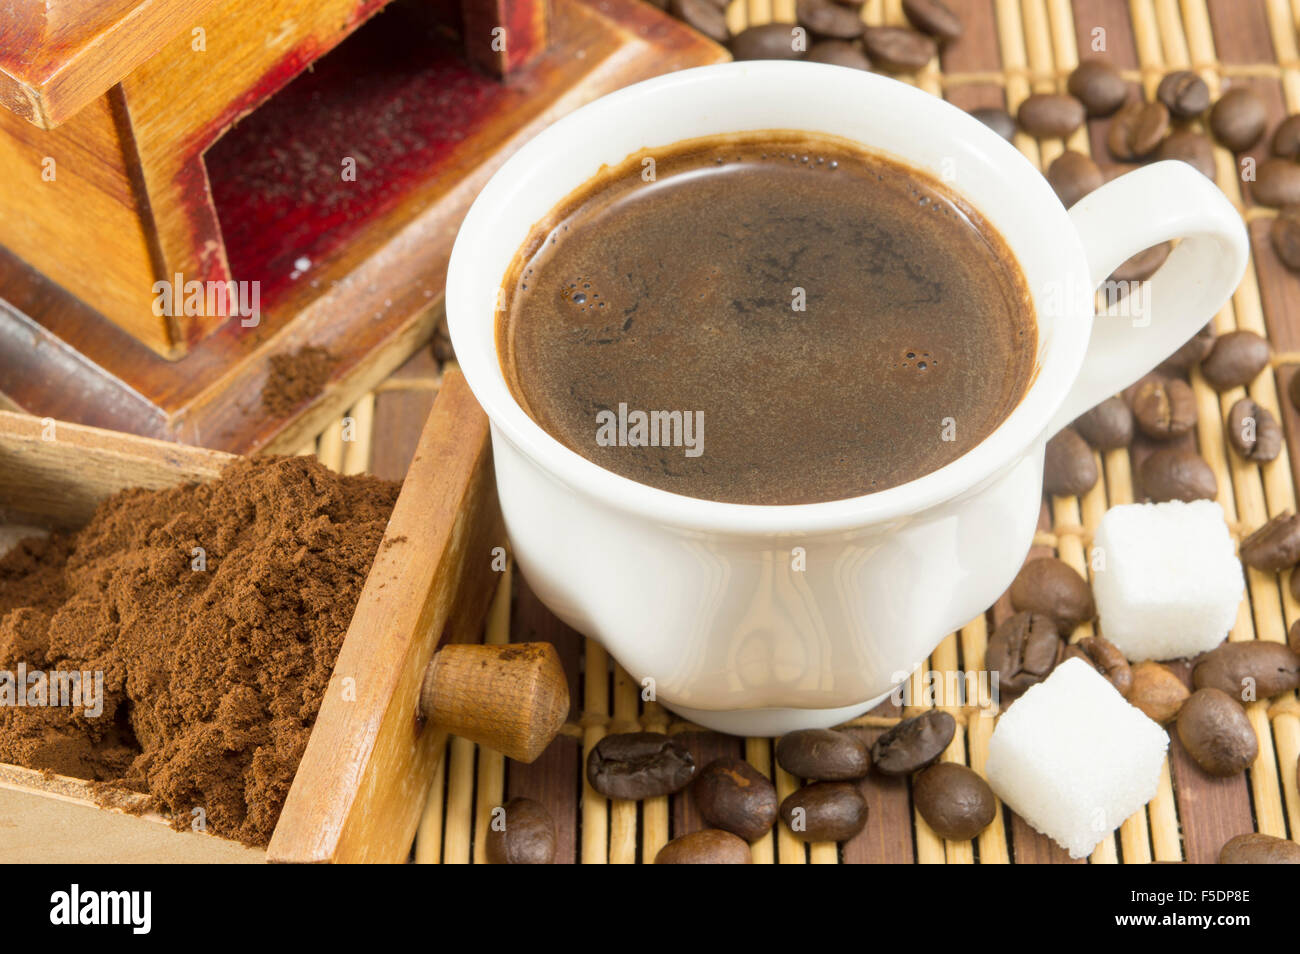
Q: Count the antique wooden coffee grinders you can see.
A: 1